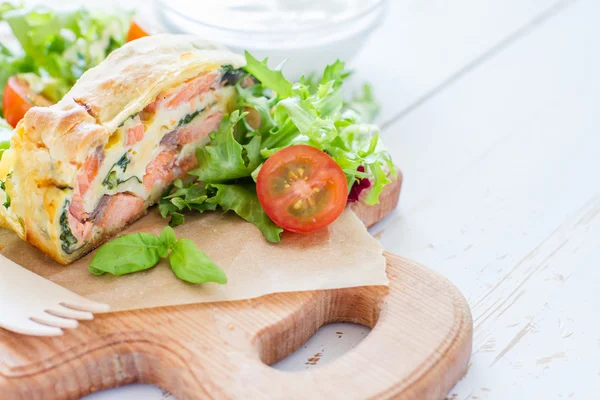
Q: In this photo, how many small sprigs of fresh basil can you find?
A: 1